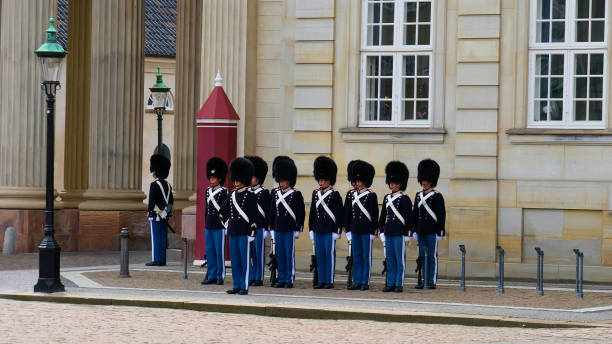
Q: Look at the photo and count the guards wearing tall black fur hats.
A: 10